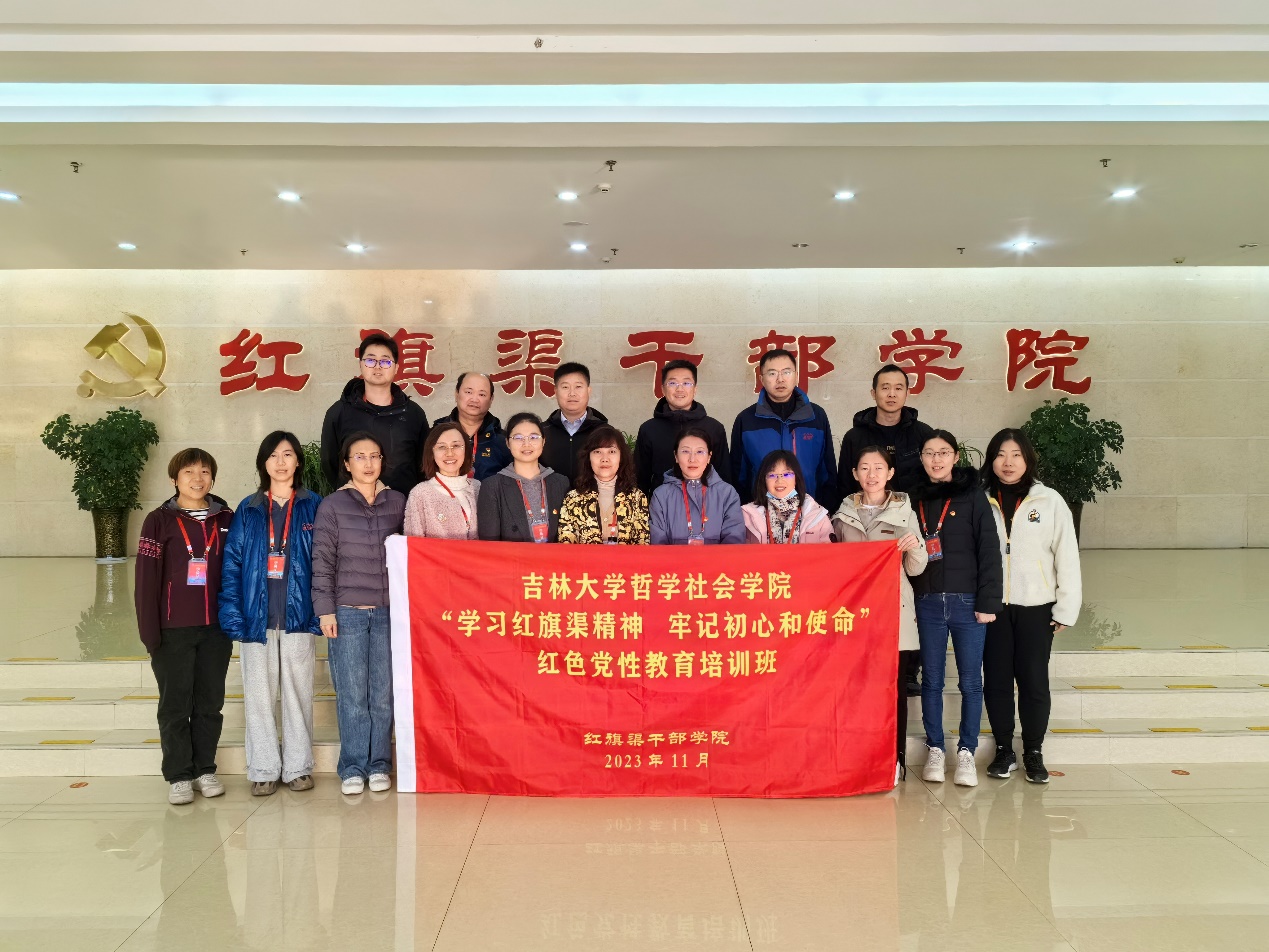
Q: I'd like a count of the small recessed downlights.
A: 9